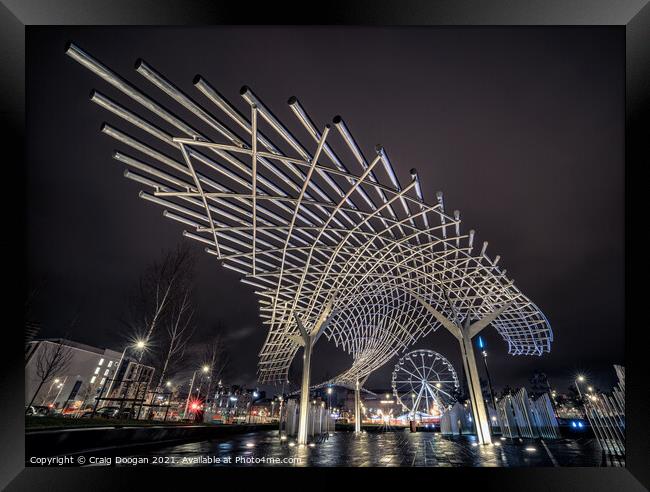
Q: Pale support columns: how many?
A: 3